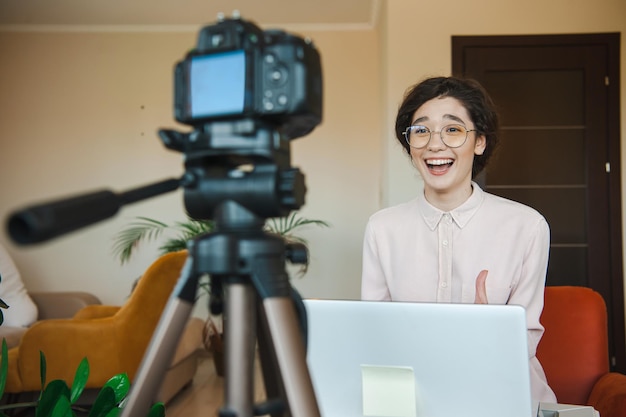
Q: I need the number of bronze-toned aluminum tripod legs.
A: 3